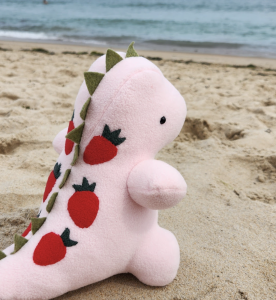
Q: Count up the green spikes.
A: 11